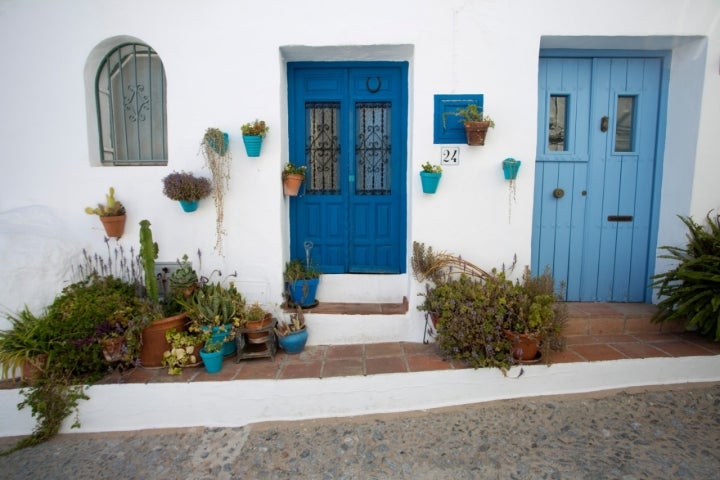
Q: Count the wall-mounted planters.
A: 8